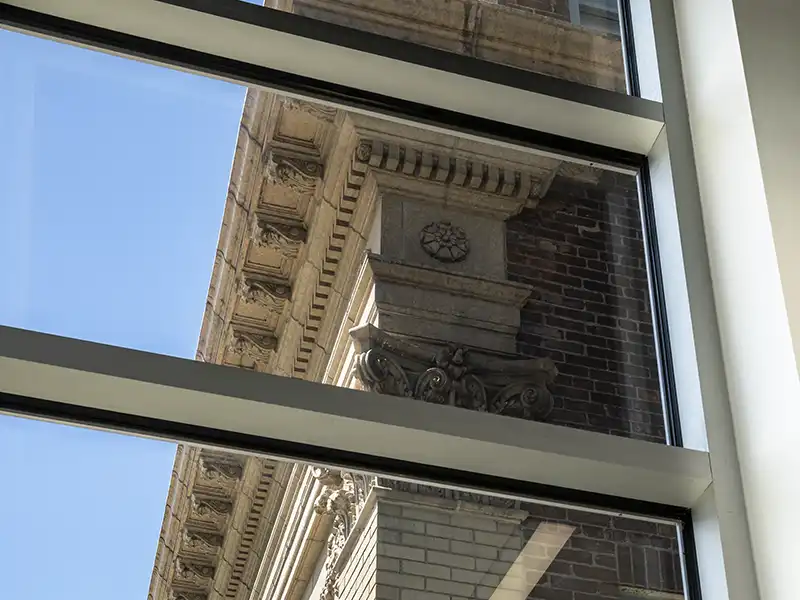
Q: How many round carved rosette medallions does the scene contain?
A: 1